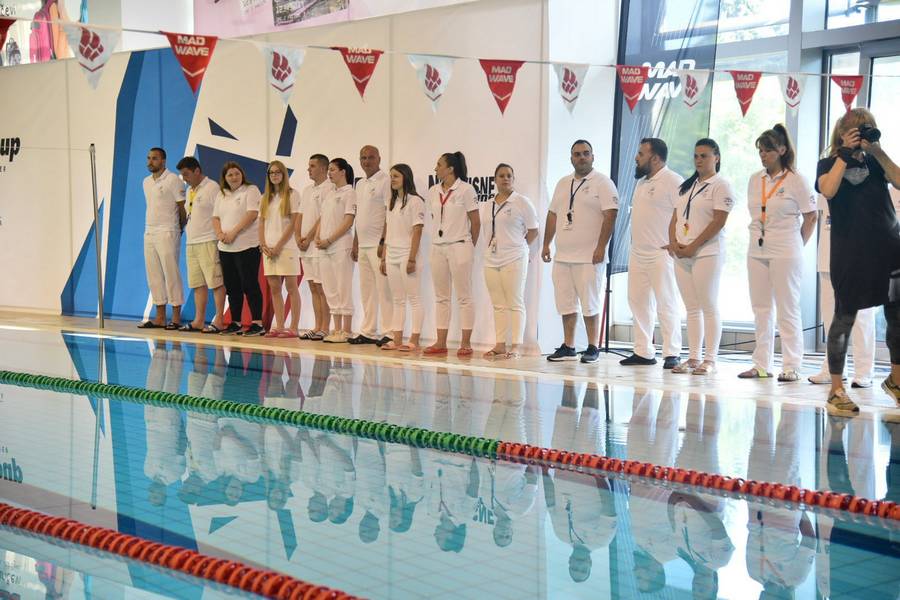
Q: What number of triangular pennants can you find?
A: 13